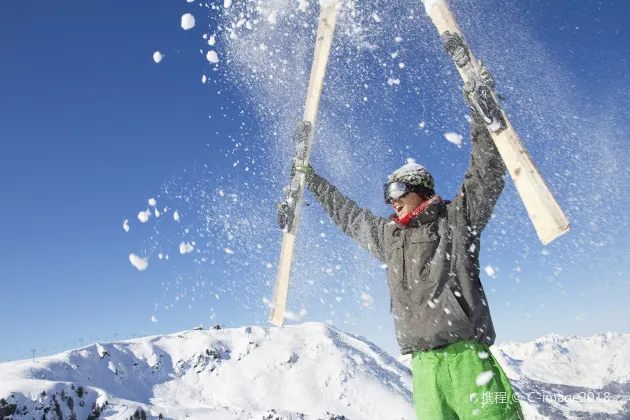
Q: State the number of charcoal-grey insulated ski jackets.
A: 1